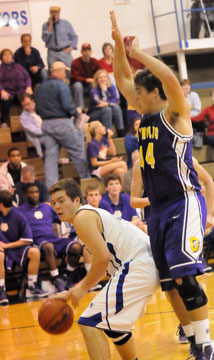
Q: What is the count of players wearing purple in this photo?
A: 5